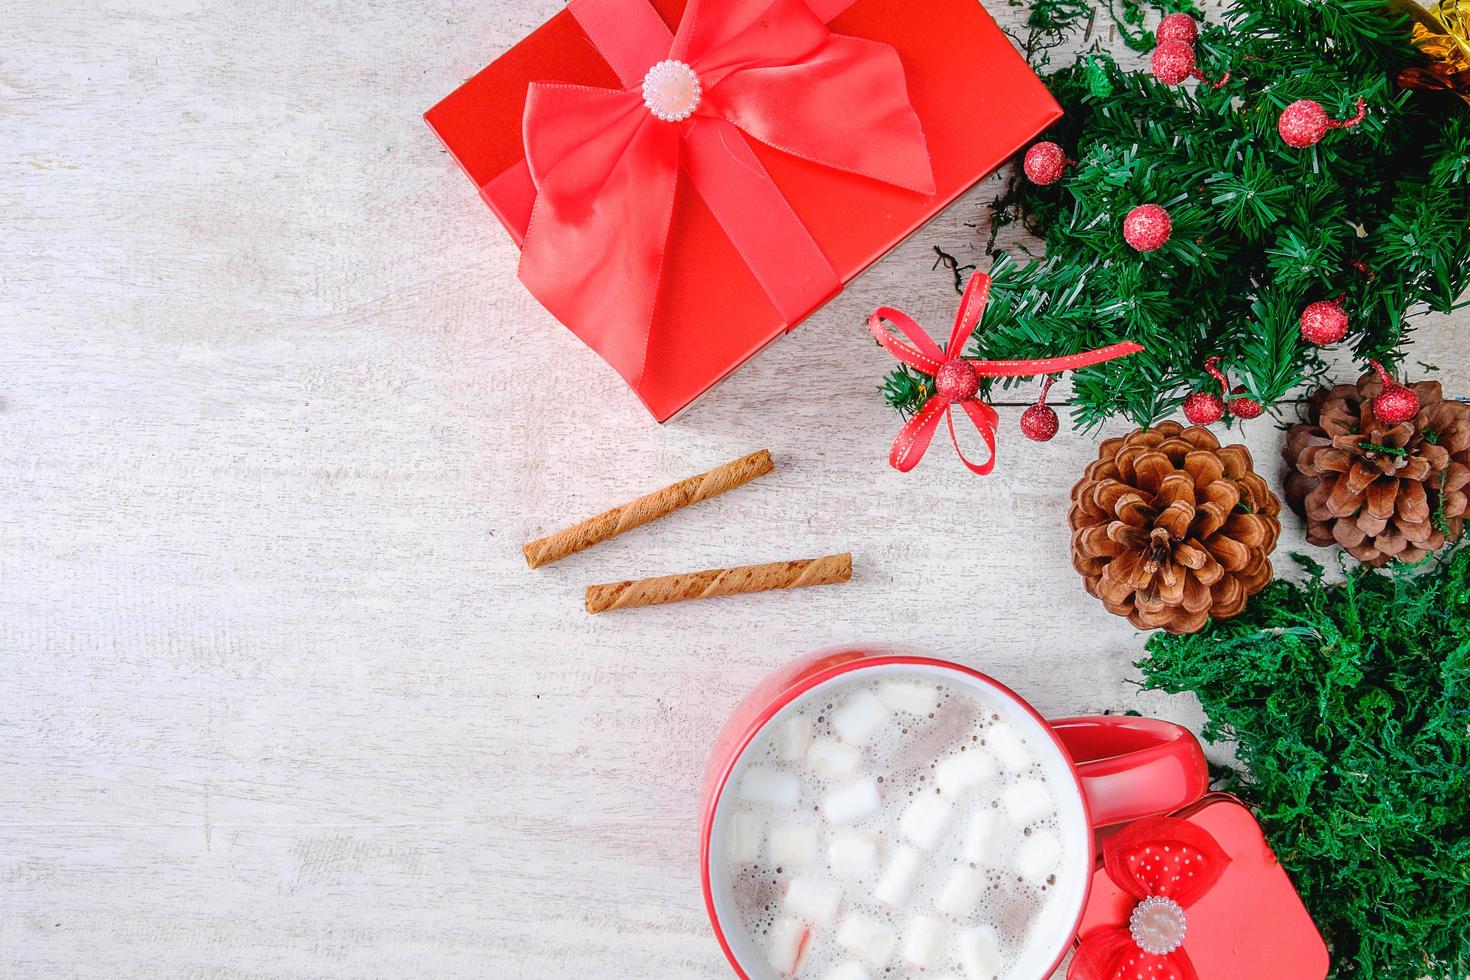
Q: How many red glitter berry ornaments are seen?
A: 11